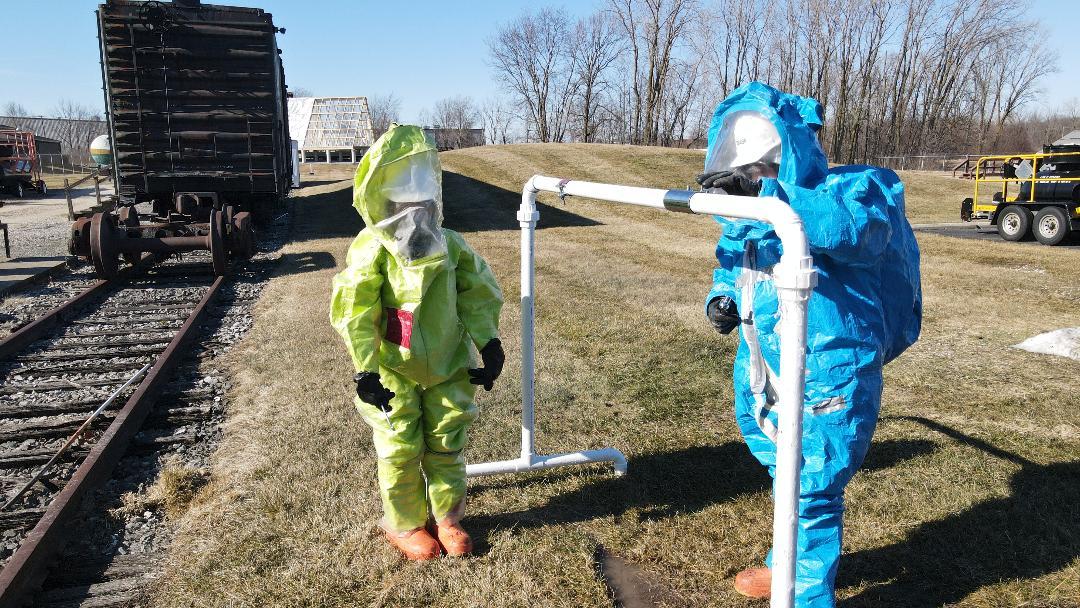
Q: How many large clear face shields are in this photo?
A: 2